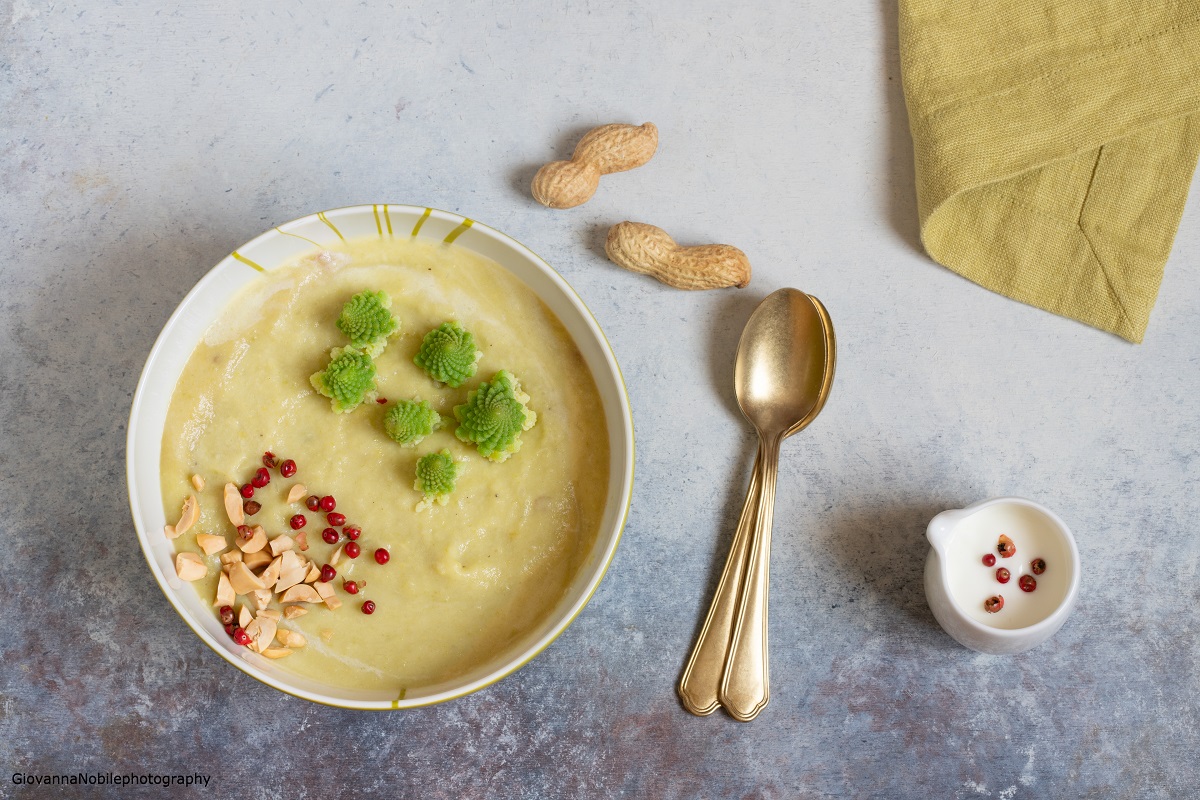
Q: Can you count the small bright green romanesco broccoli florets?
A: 6